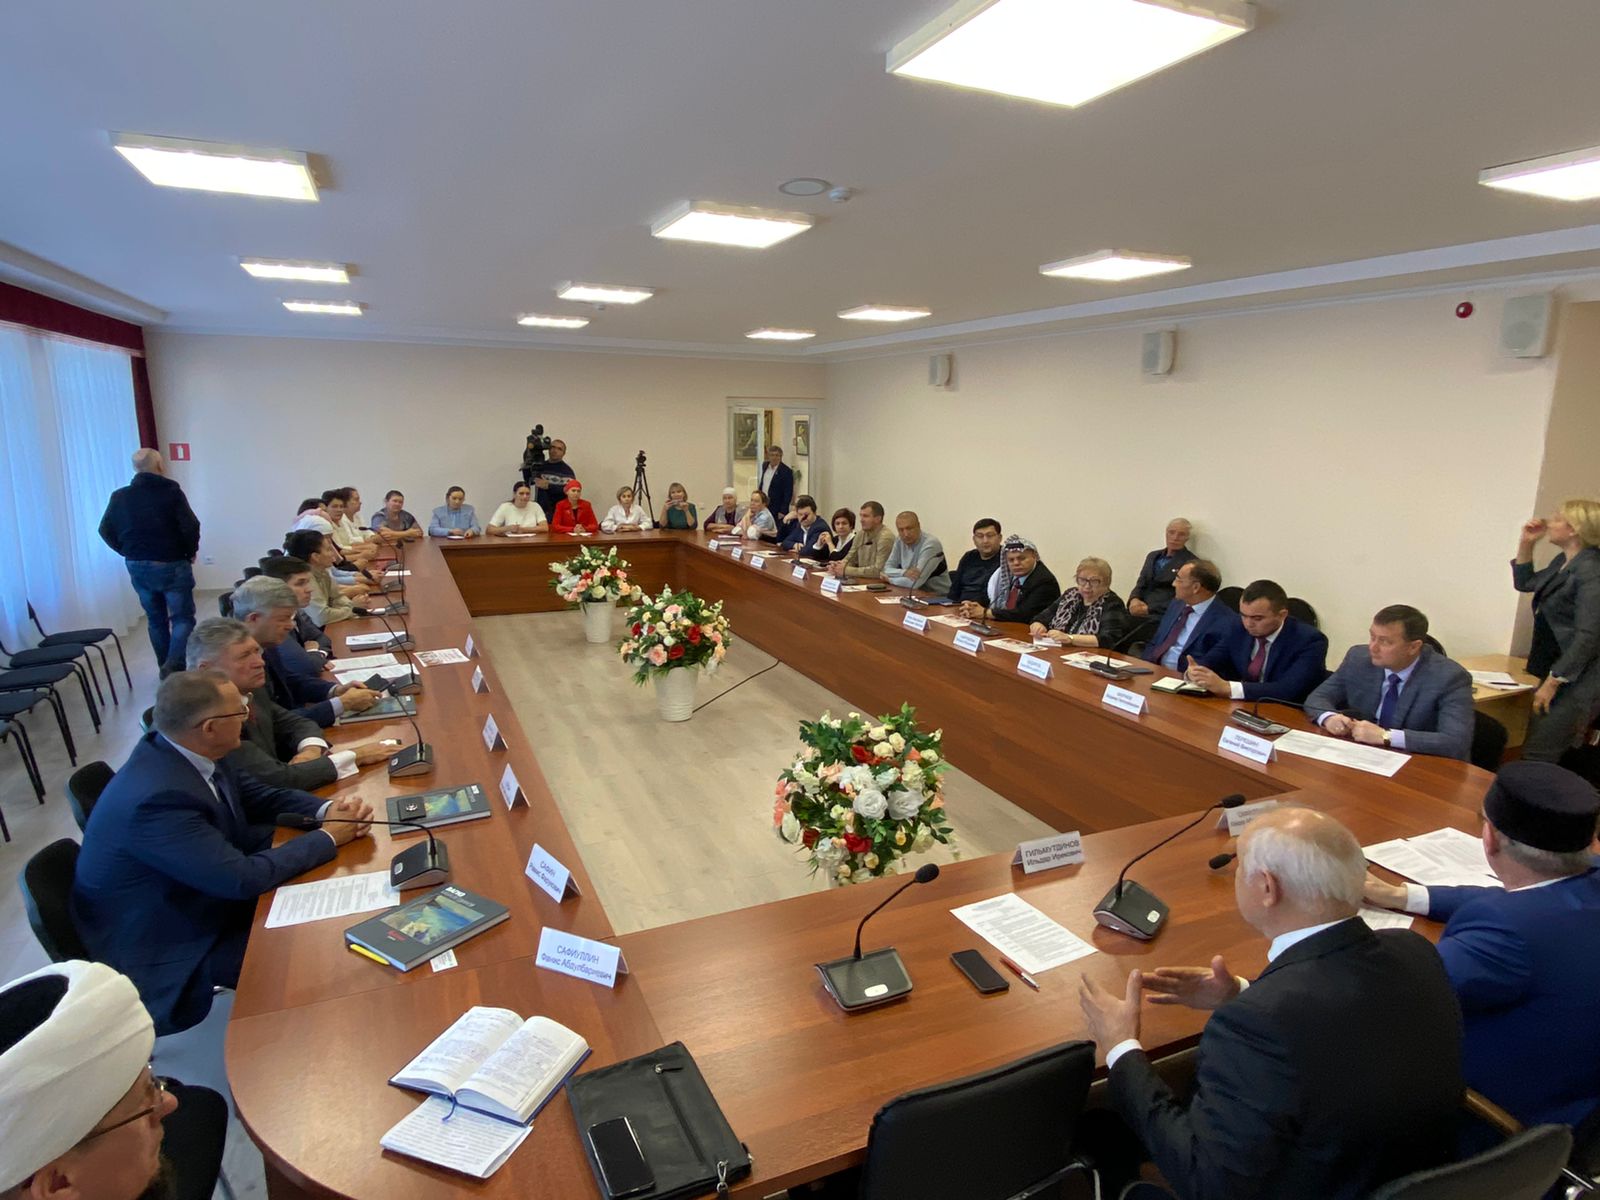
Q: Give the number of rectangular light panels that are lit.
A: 11